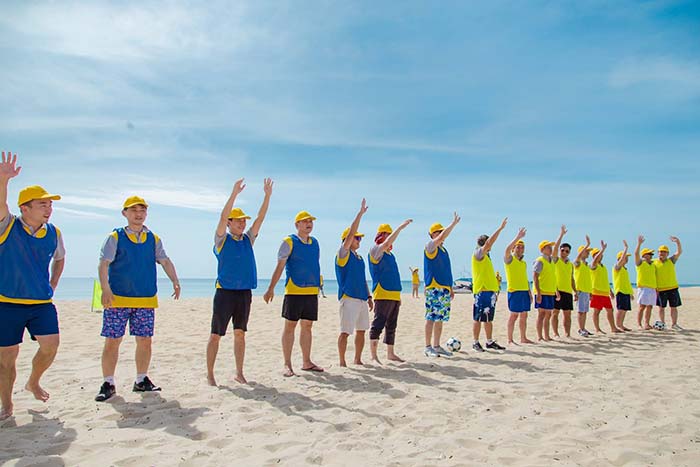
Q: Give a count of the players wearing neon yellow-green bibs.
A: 9